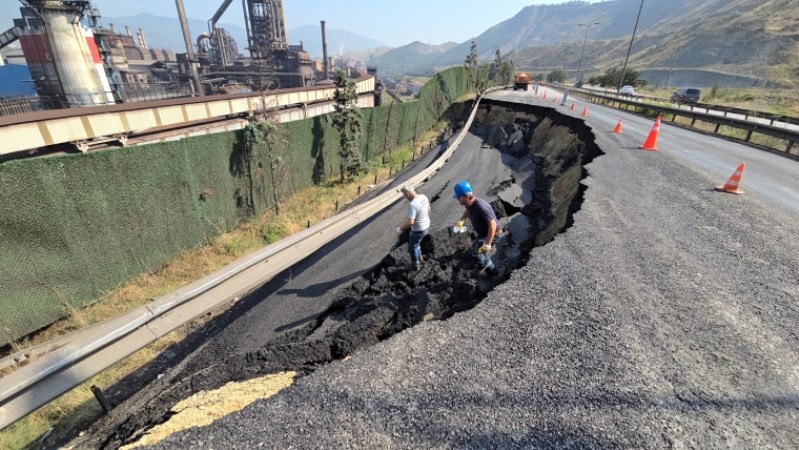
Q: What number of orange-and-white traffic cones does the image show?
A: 7